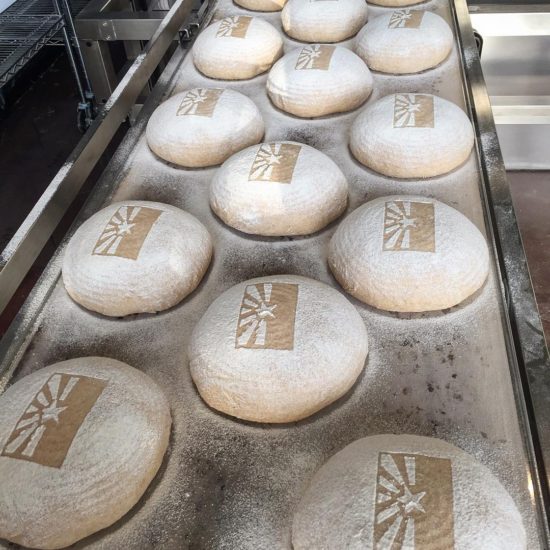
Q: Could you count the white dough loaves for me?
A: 14